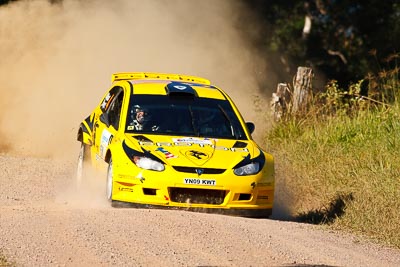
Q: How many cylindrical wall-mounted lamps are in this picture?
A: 0